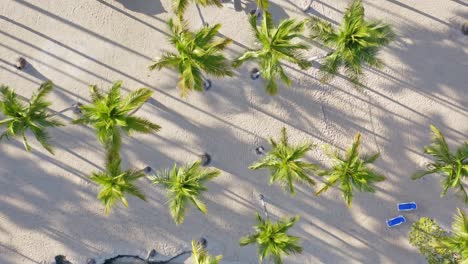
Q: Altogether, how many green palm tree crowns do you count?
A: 15